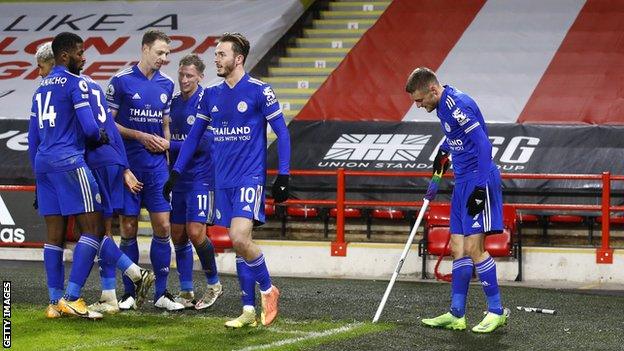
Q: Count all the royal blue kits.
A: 6